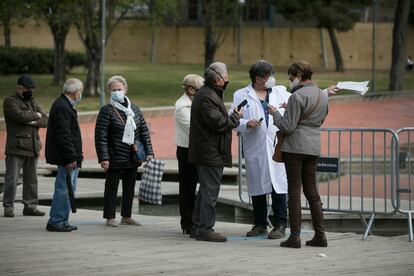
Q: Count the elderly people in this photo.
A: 5